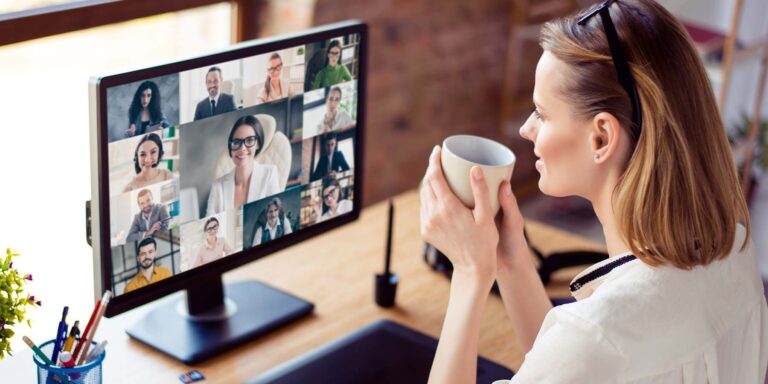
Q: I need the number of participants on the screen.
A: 13